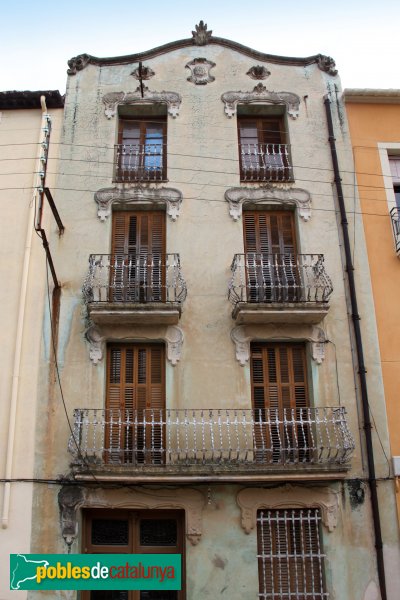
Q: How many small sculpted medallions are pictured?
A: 3